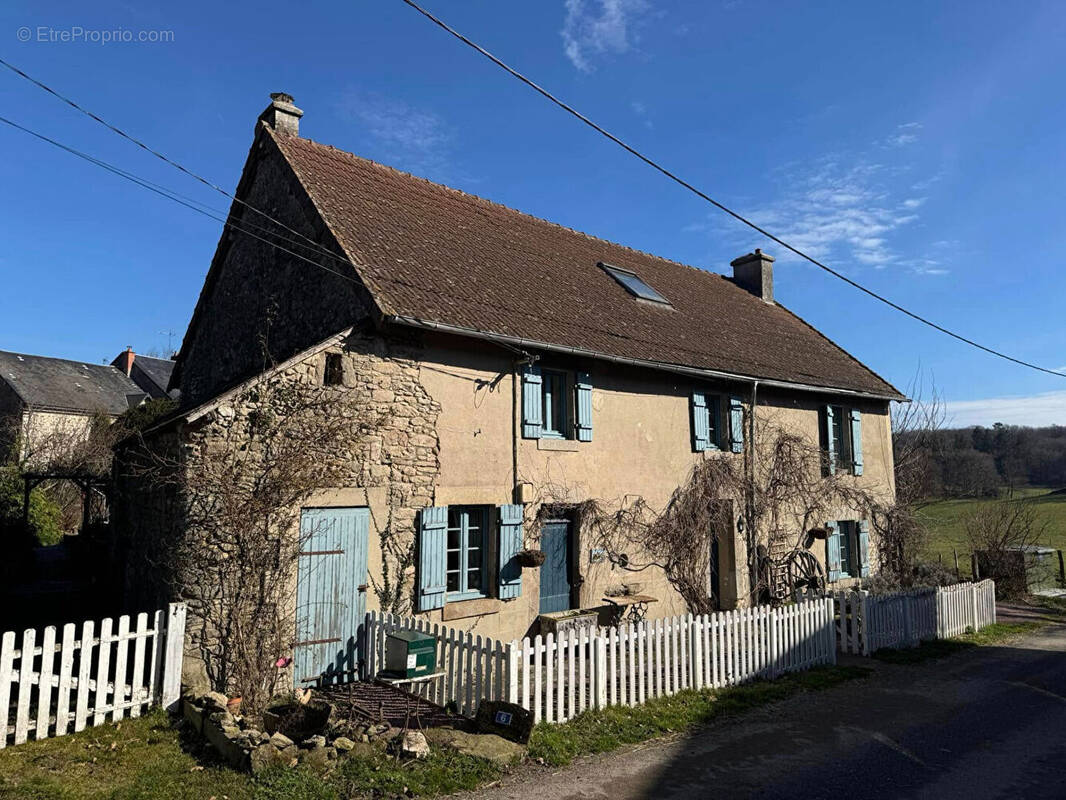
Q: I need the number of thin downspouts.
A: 2